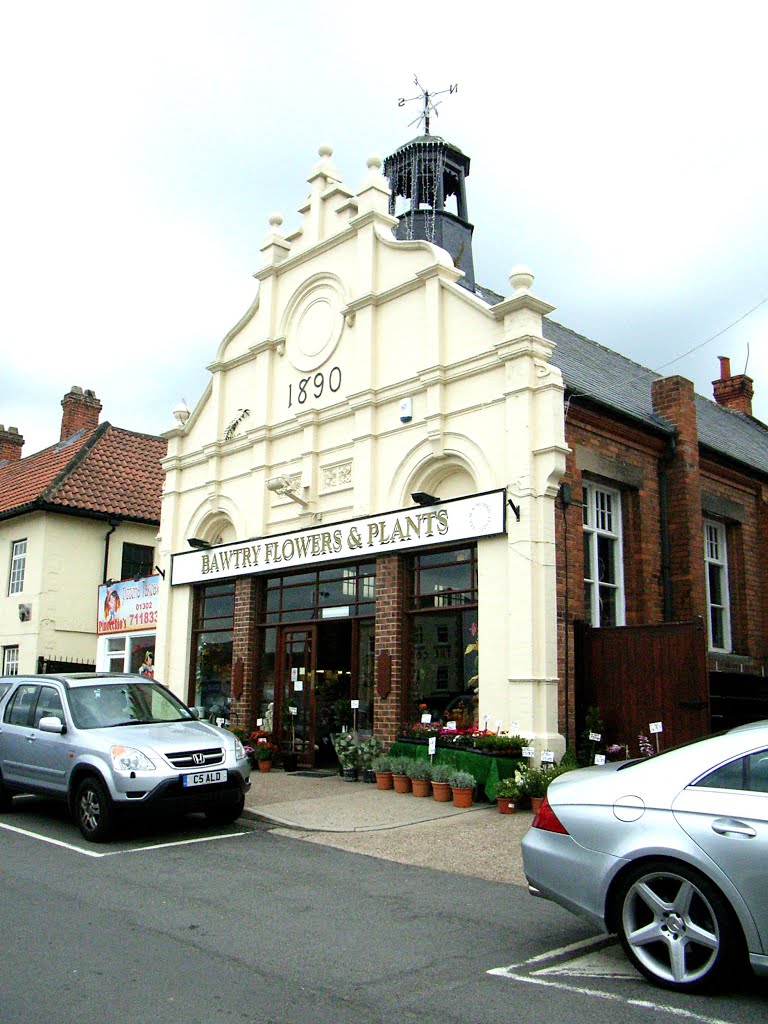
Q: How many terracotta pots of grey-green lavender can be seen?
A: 5